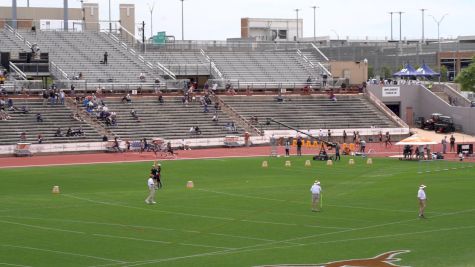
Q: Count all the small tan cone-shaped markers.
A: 8